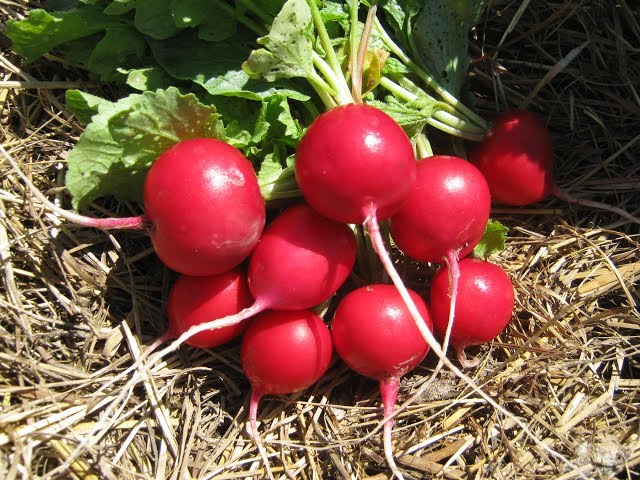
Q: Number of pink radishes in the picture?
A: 9